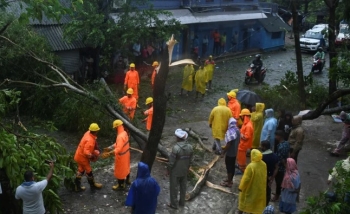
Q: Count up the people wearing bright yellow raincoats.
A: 6